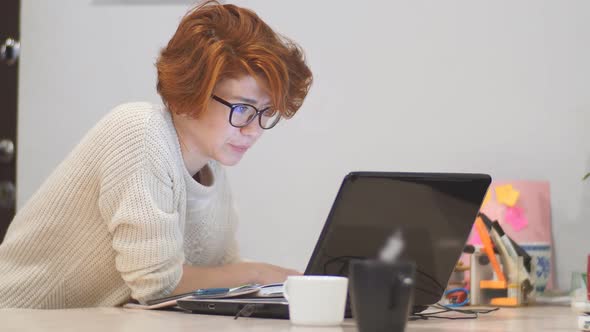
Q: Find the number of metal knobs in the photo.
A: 3